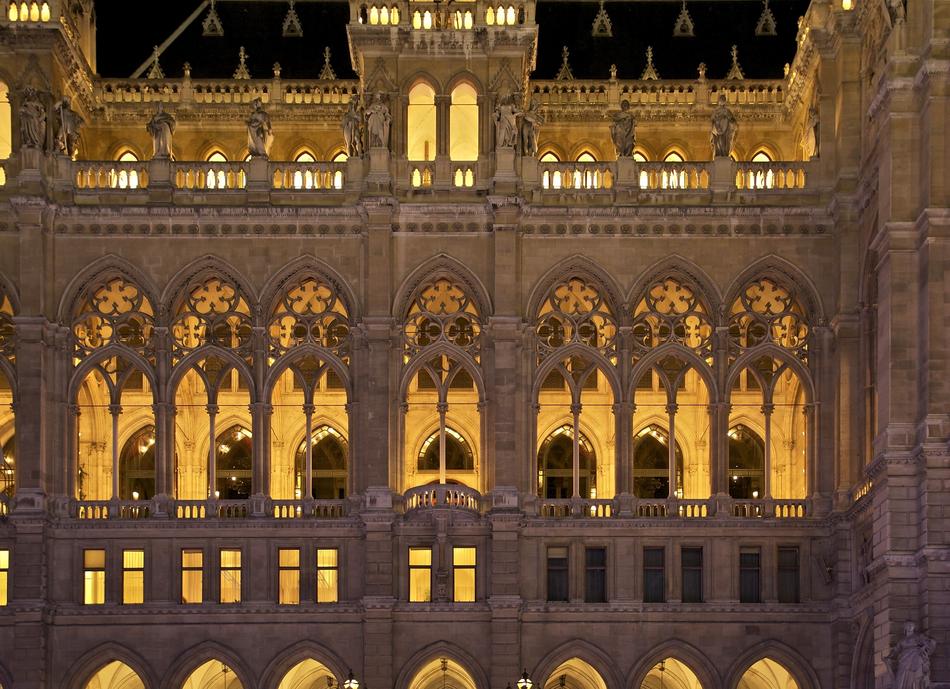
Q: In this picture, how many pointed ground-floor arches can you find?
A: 7